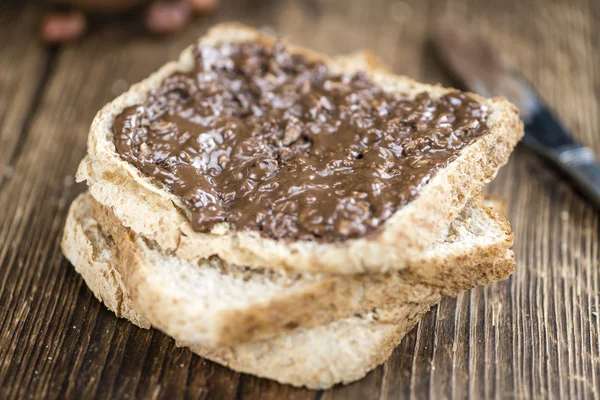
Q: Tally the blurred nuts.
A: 3